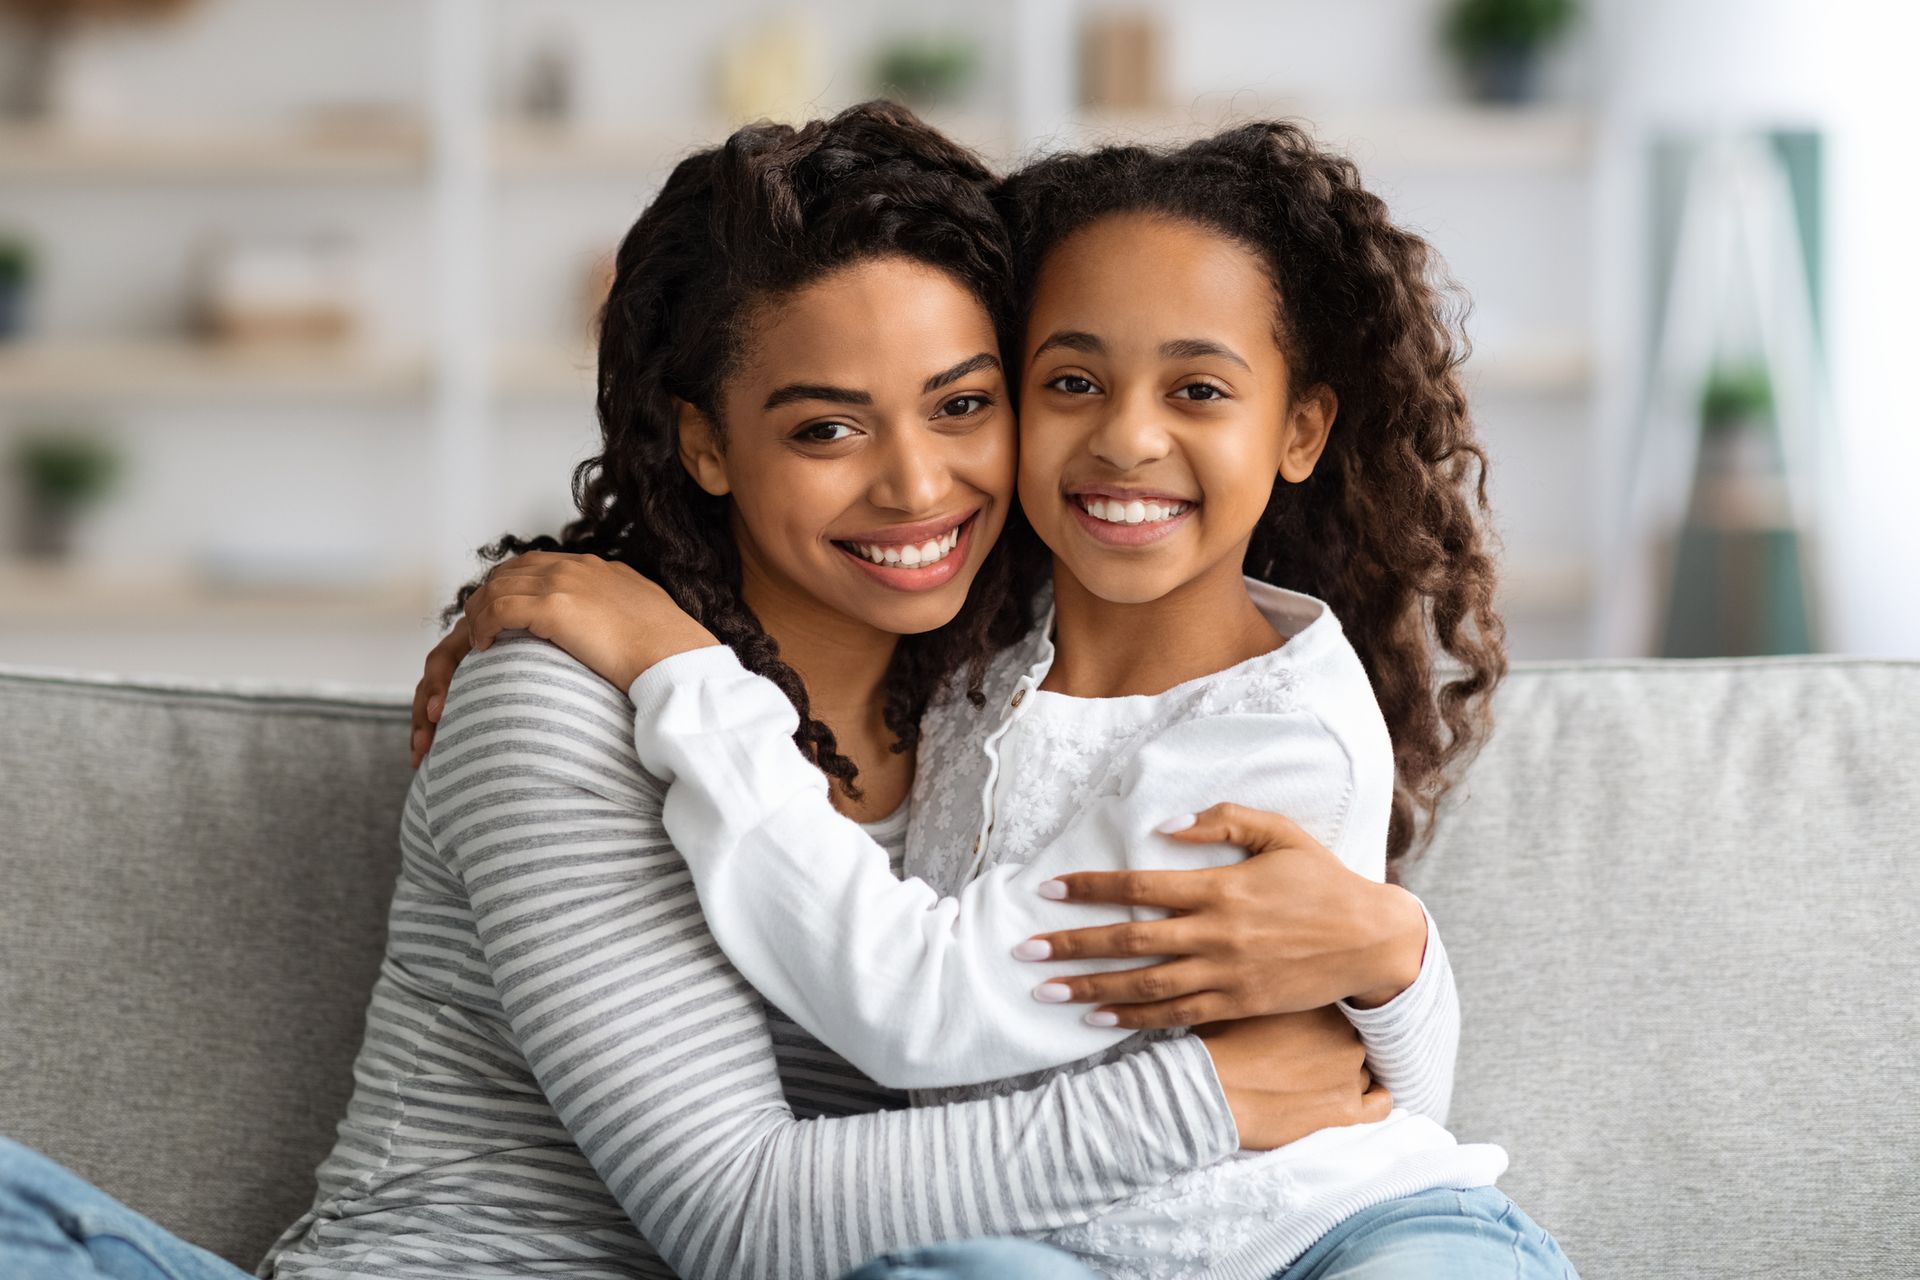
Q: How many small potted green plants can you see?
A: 5